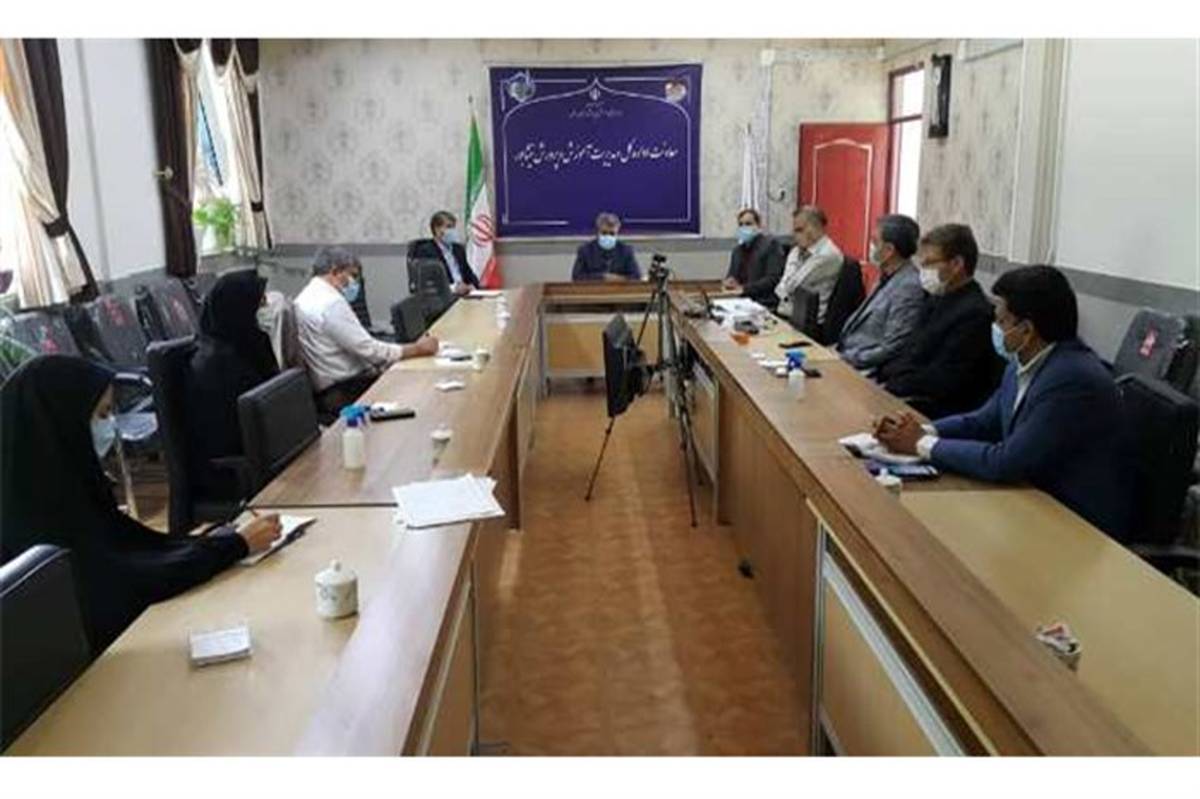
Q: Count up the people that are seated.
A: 10